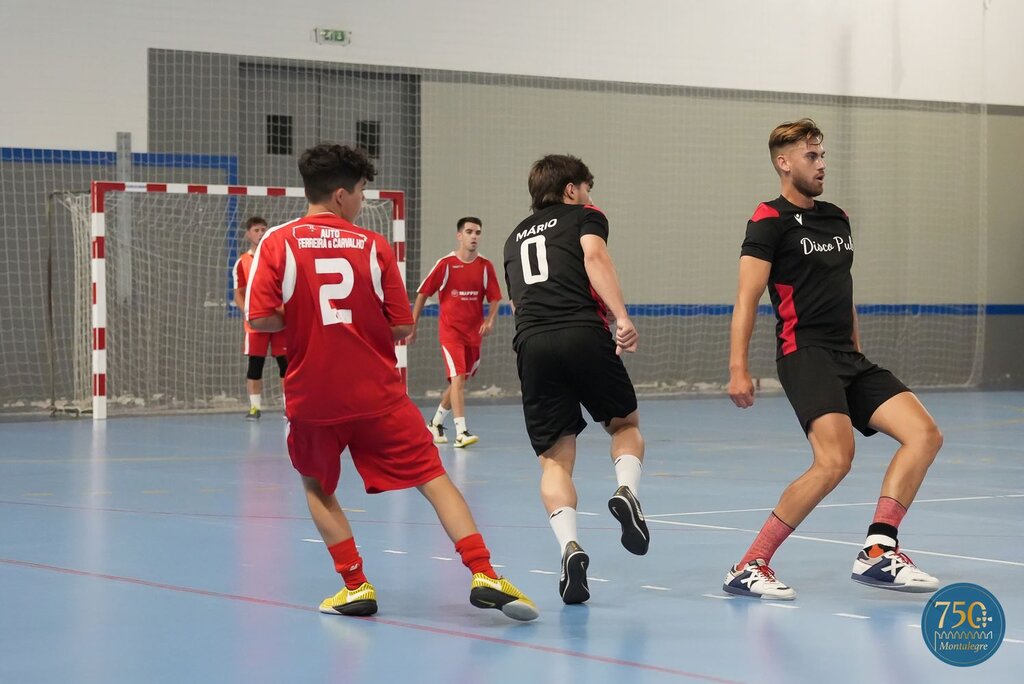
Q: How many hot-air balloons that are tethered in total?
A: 0